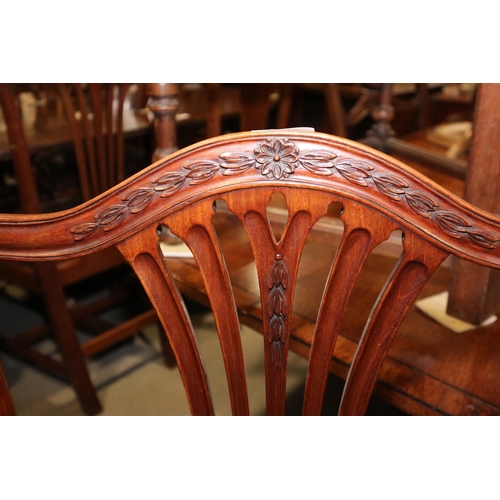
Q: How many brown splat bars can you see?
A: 5